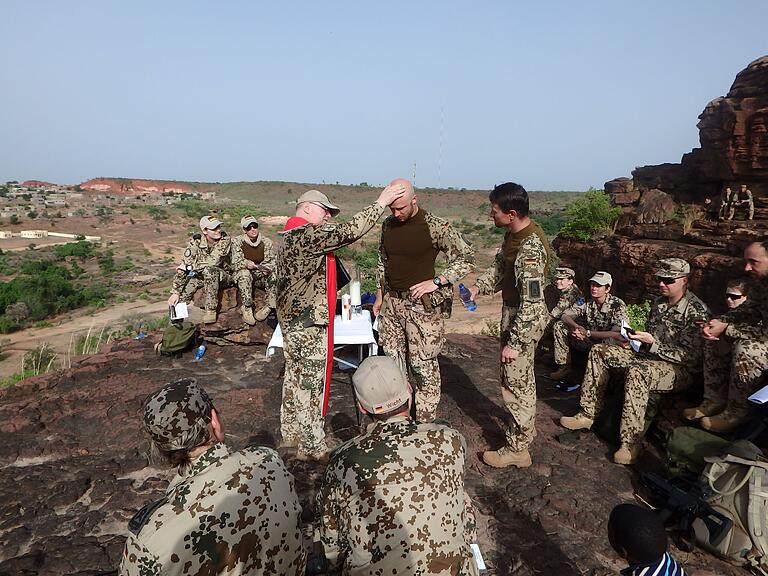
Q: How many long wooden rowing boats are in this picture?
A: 0